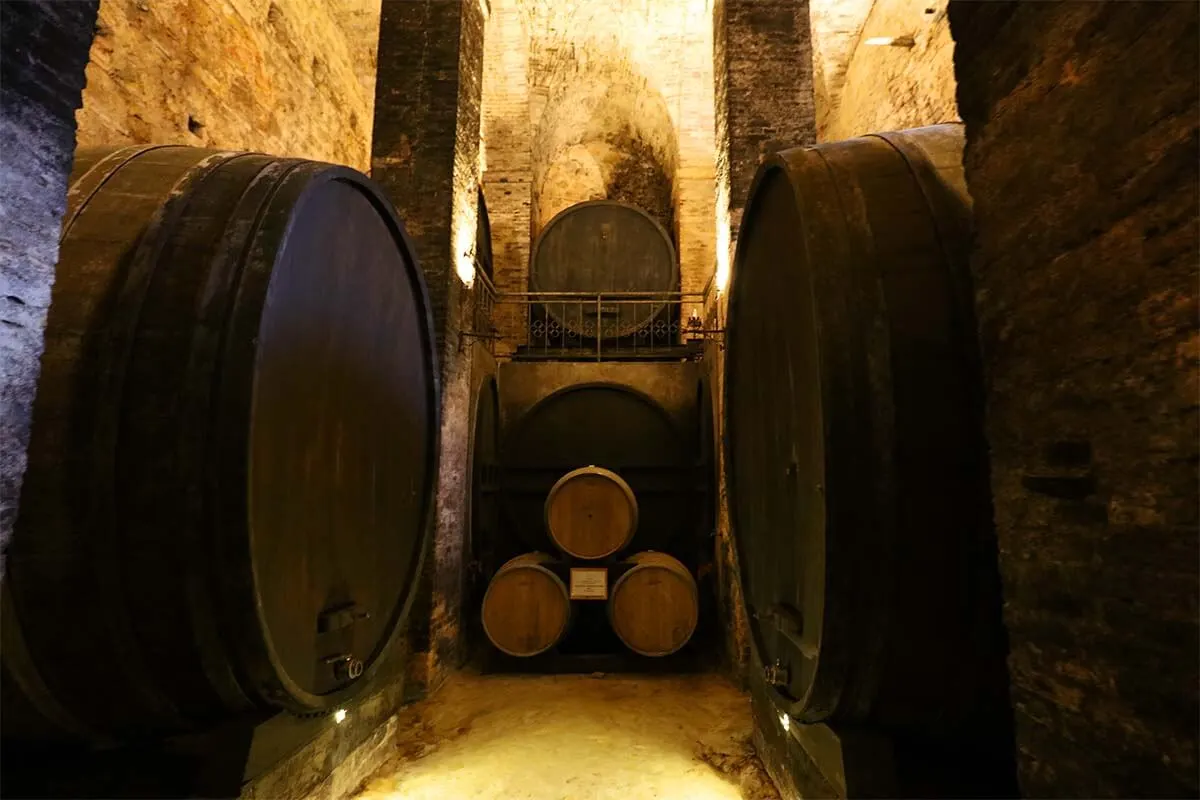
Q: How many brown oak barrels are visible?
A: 3